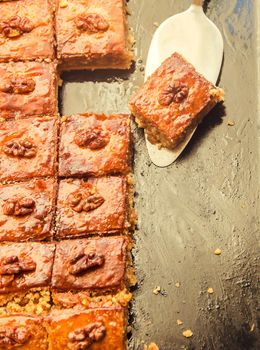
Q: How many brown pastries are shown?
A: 12